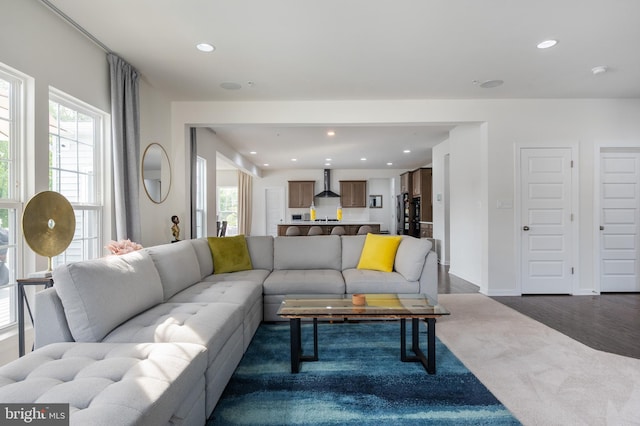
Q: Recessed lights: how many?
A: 11